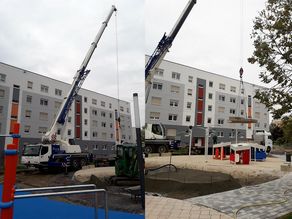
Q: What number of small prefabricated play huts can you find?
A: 3